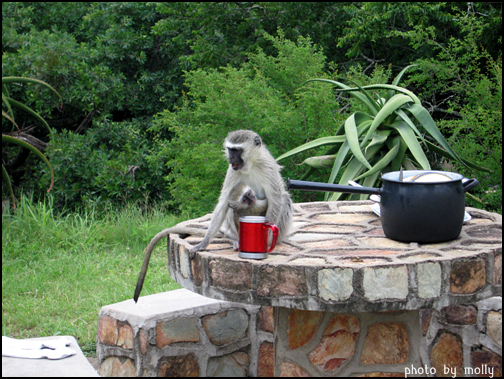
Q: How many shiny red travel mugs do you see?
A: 1